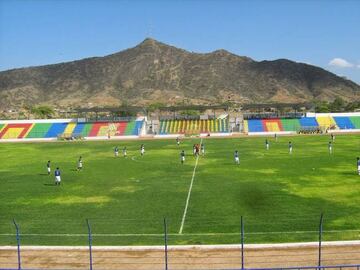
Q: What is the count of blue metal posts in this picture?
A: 5